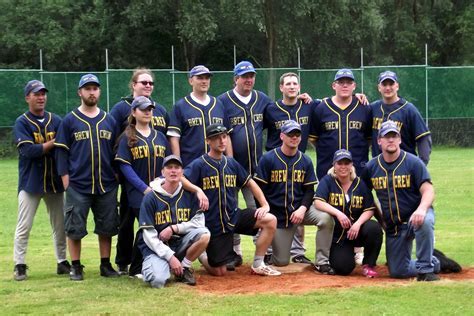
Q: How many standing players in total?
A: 9